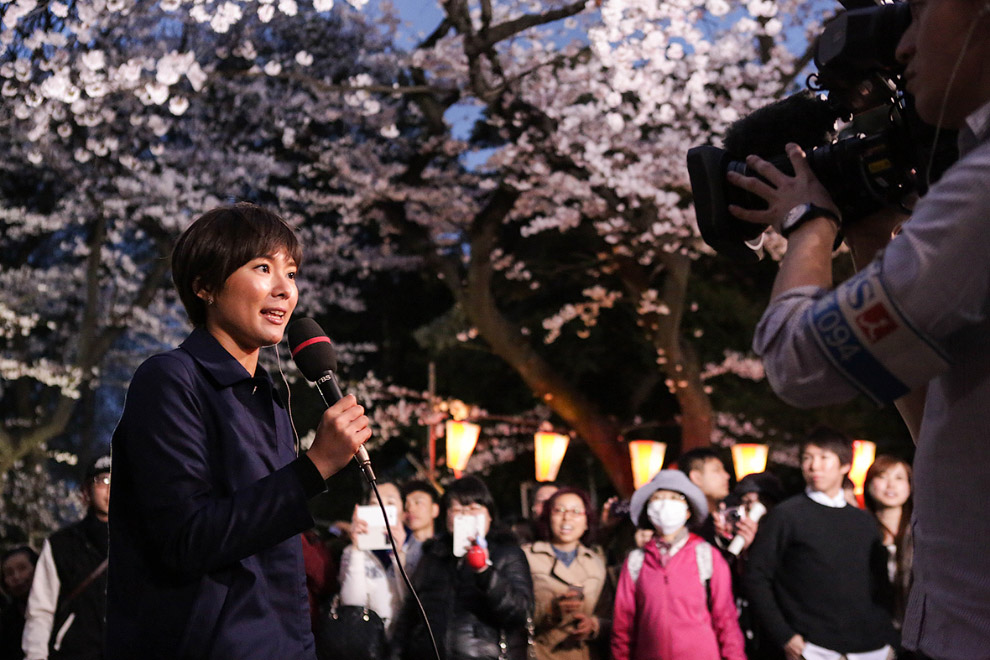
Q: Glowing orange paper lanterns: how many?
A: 5